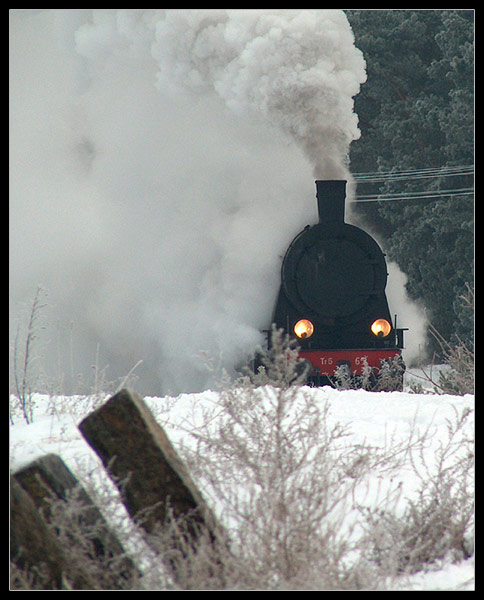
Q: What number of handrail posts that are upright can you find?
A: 2